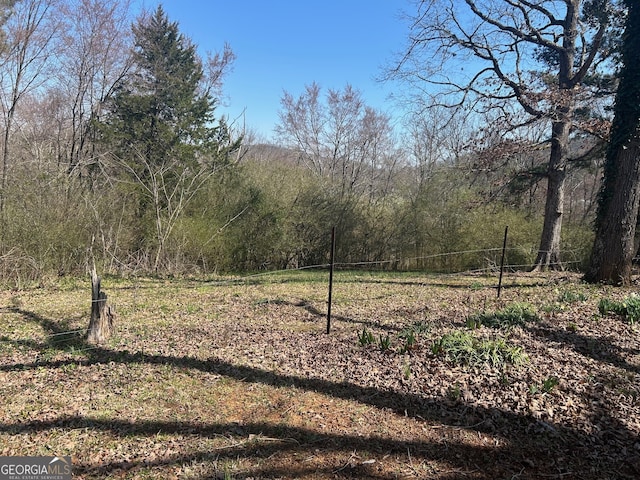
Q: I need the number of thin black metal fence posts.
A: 2